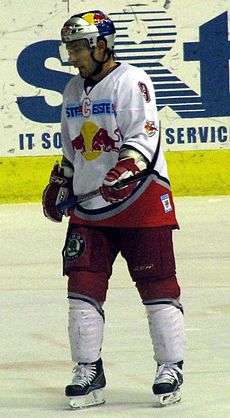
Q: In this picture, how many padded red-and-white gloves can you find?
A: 2